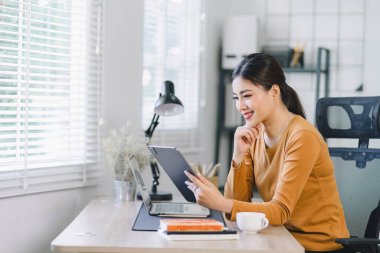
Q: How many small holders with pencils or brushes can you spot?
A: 2